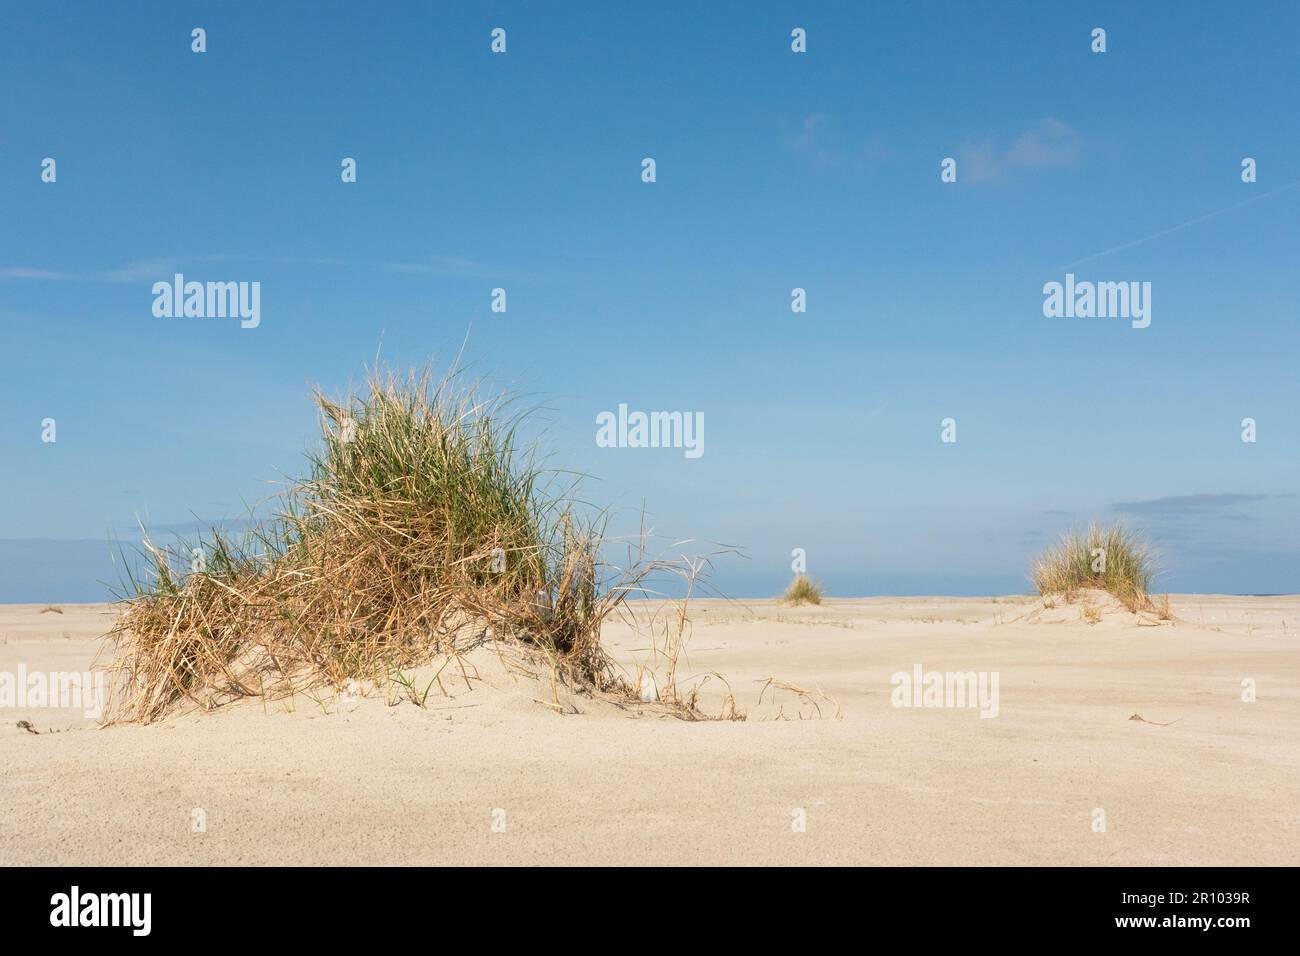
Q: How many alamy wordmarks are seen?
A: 6